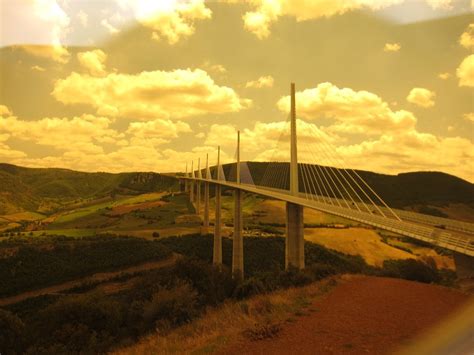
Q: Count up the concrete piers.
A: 7